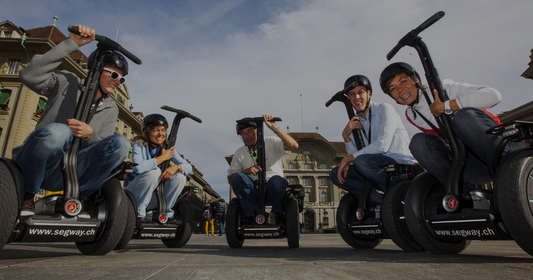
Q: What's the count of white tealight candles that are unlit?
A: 0